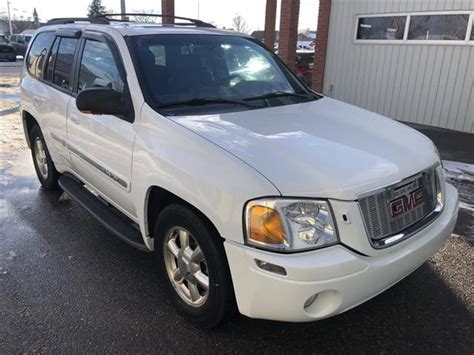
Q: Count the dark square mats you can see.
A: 0